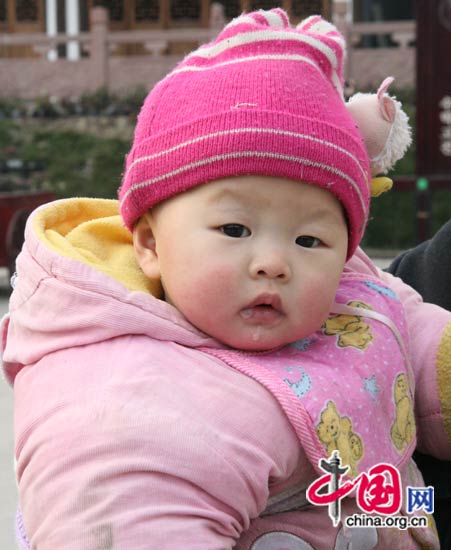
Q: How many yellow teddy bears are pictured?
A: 3